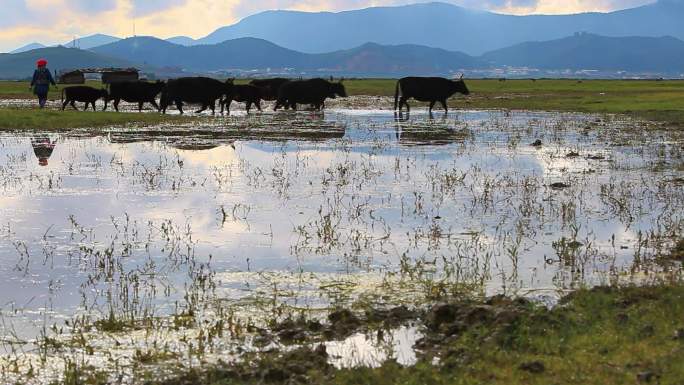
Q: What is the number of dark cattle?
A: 7